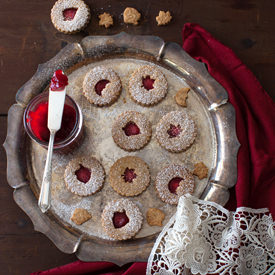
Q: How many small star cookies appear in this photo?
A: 3